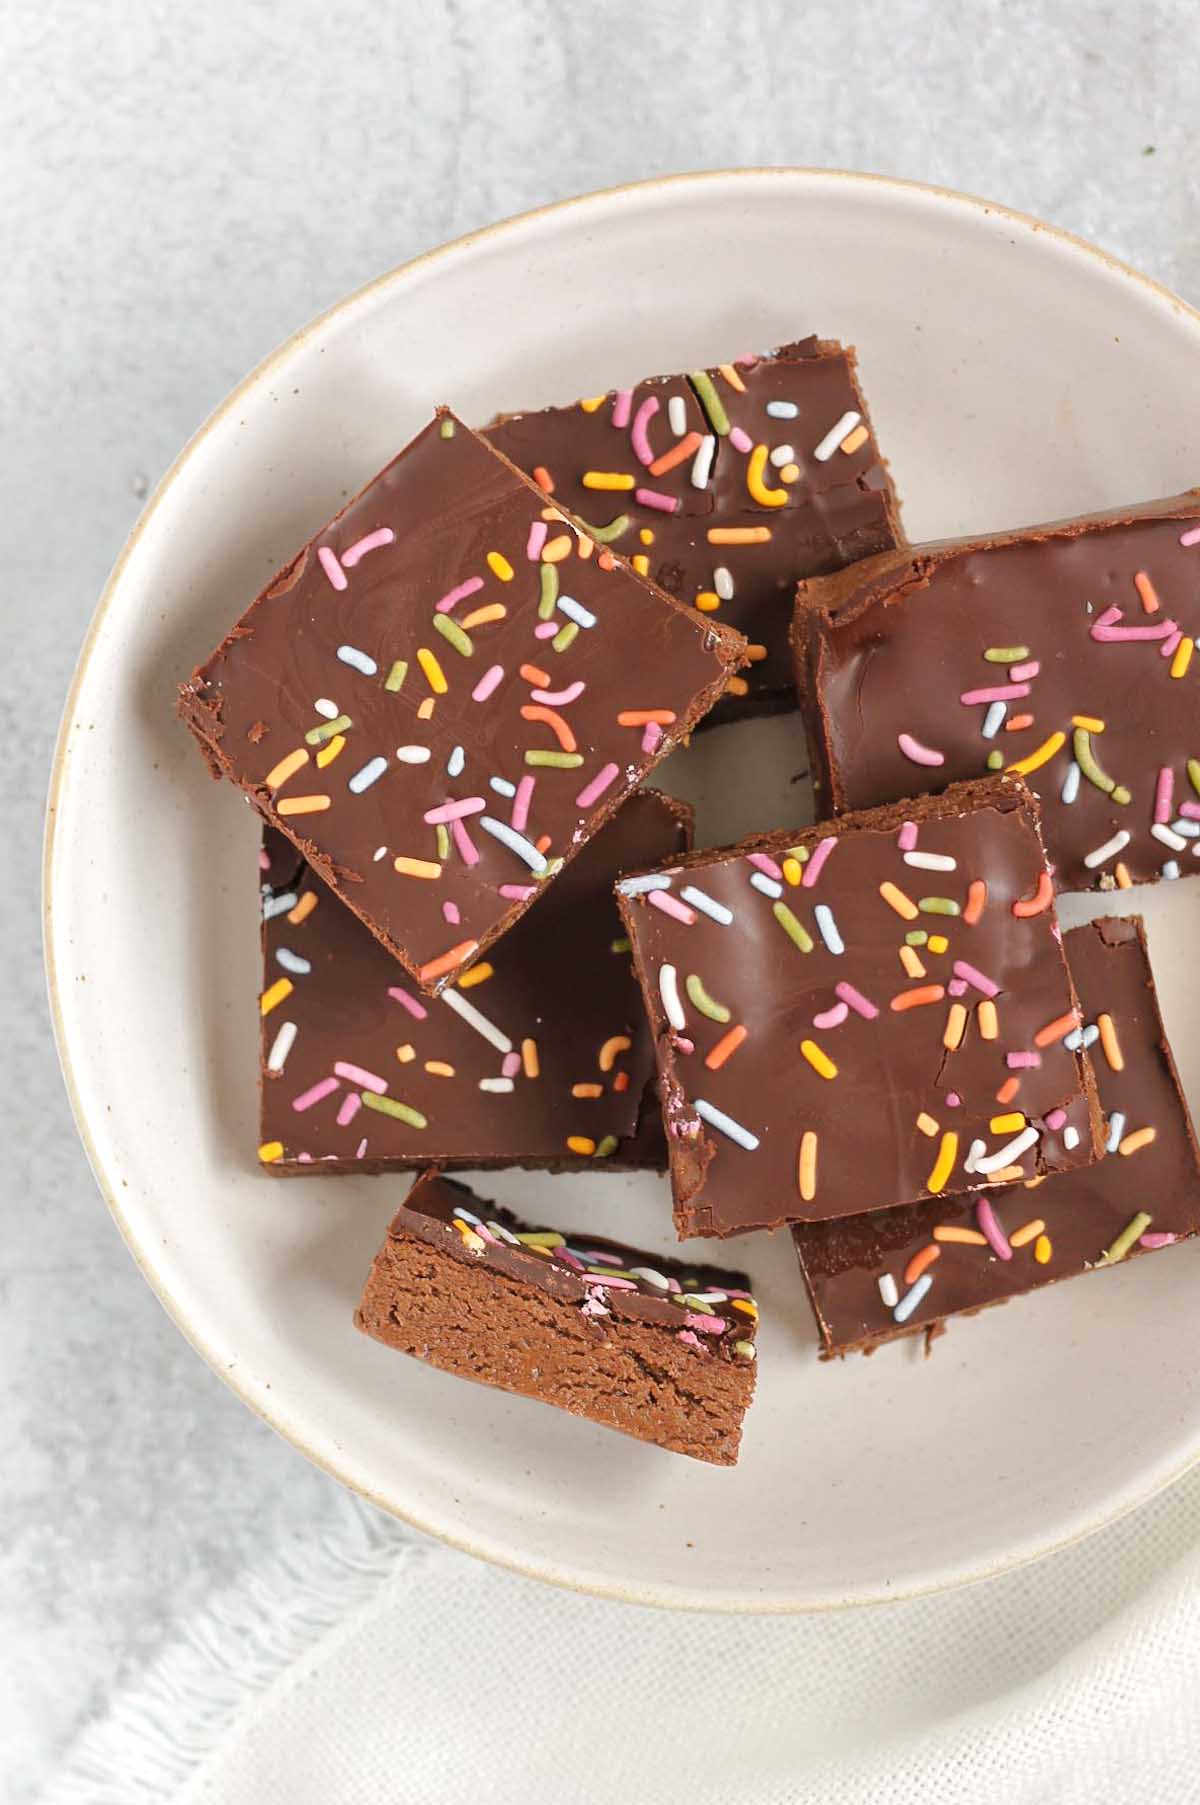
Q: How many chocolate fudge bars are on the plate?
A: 7